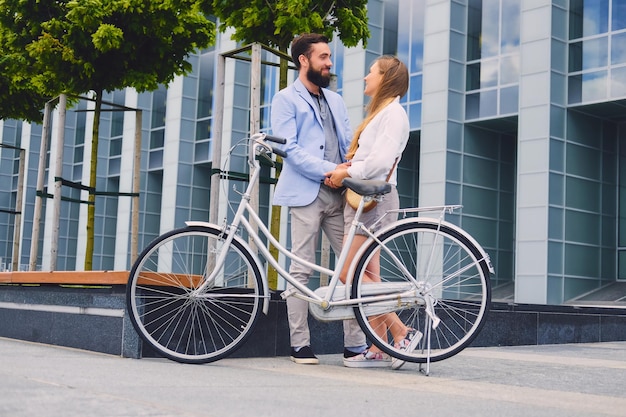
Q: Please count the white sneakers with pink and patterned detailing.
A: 2